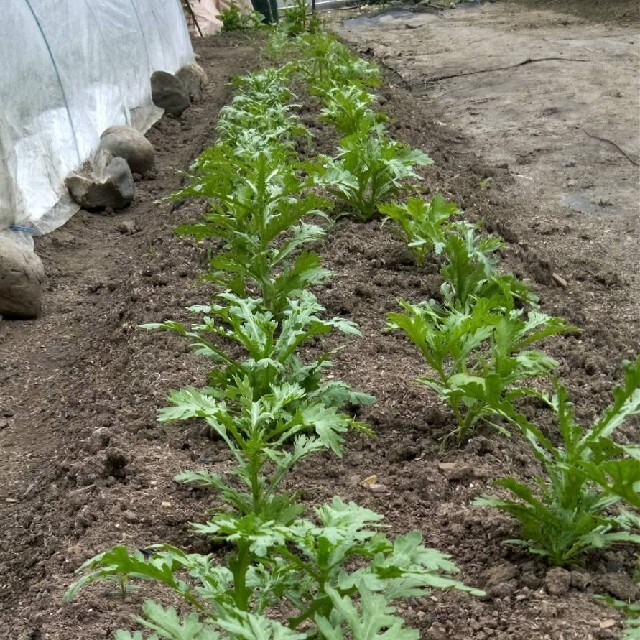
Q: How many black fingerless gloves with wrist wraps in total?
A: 0